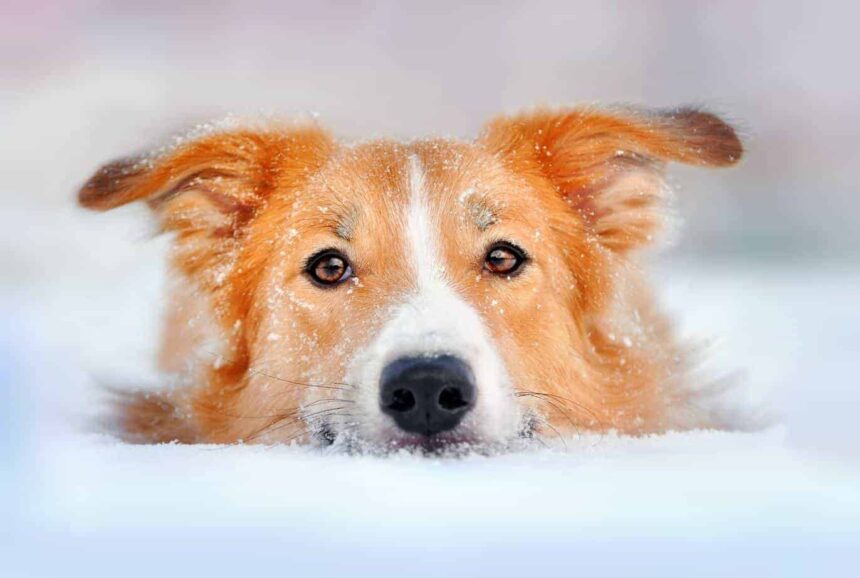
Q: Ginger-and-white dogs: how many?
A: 1